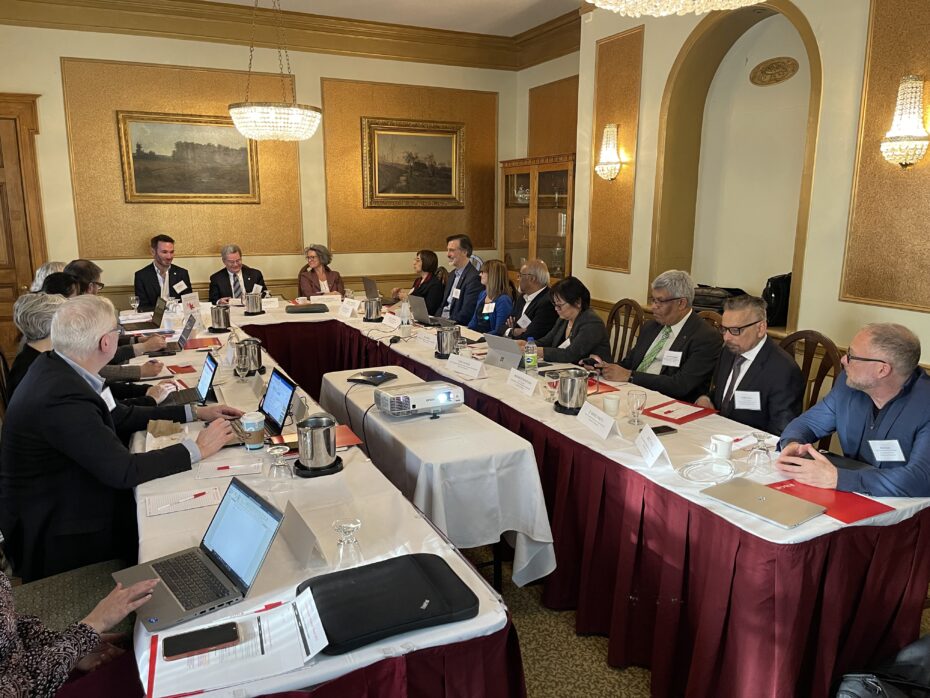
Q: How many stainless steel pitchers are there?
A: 7